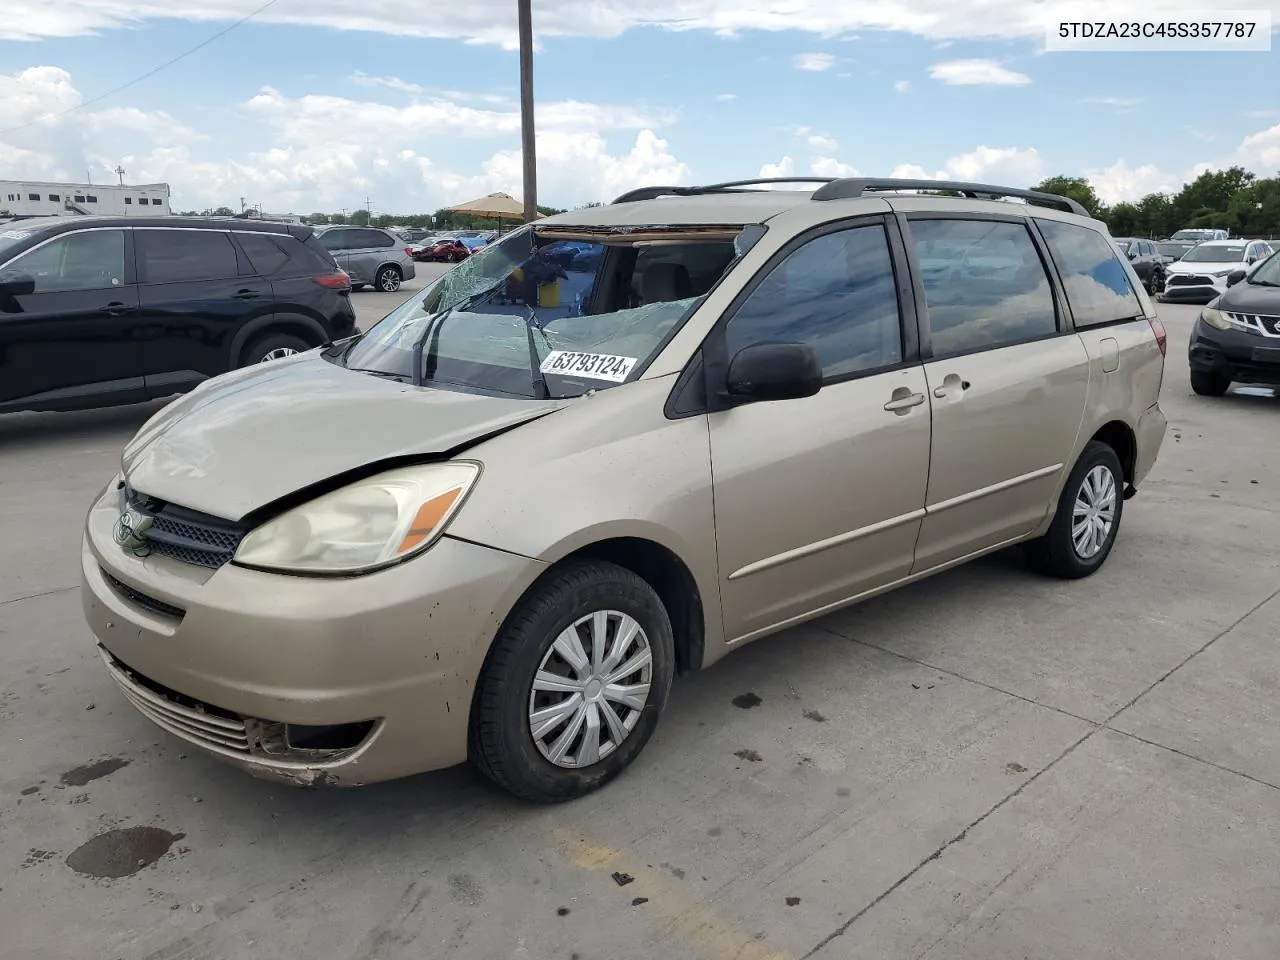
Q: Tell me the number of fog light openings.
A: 1